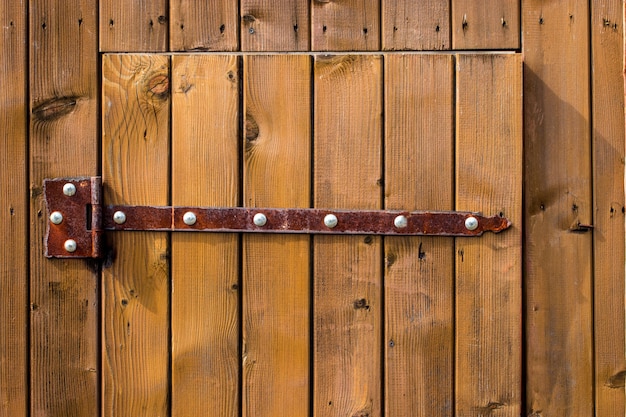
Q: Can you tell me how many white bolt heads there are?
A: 9